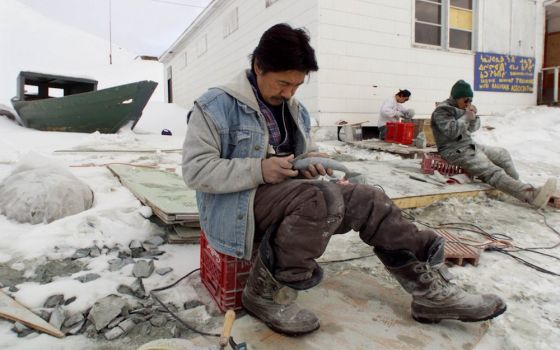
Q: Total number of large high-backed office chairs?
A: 0